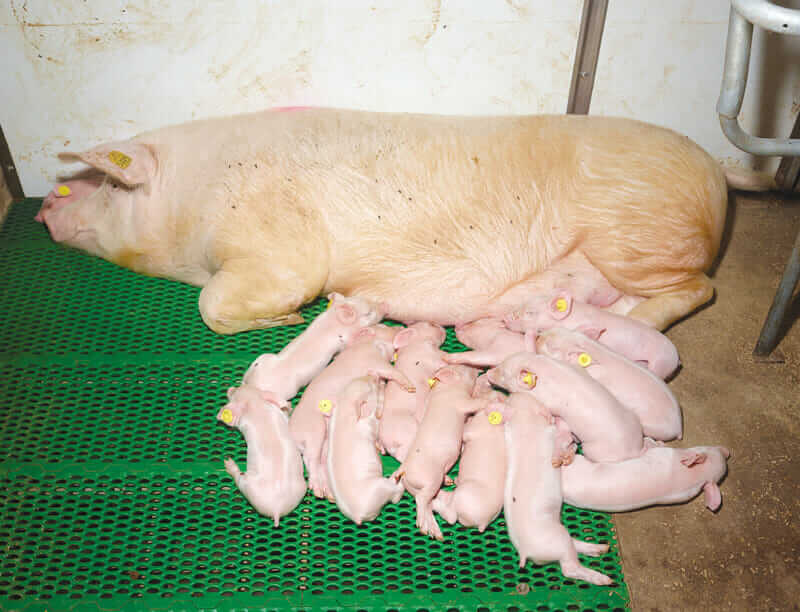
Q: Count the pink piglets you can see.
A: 13